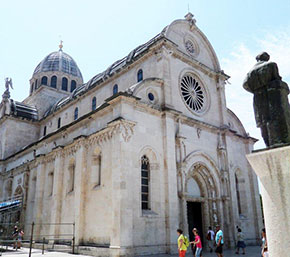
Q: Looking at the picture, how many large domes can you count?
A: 1